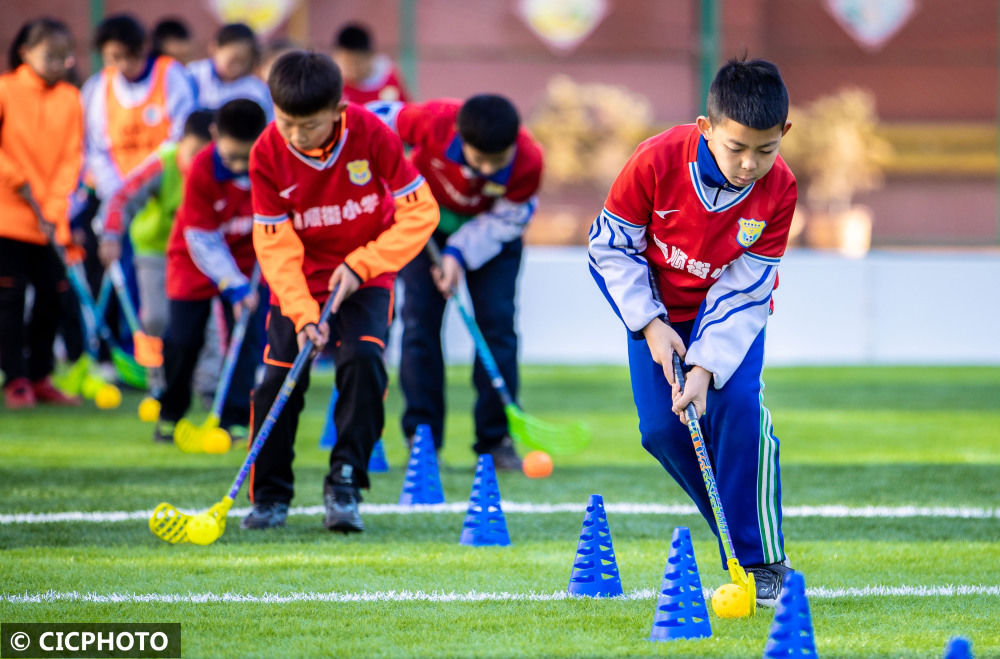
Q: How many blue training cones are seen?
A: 8